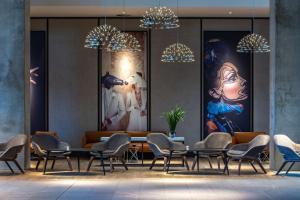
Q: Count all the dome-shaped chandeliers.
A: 5